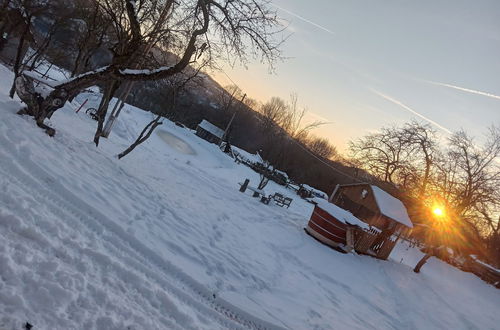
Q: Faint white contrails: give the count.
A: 3